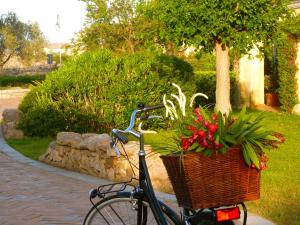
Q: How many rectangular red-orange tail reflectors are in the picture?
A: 1